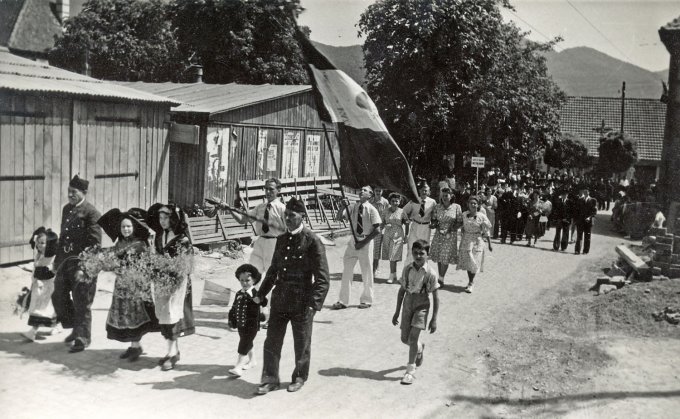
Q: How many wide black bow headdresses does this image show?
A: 3